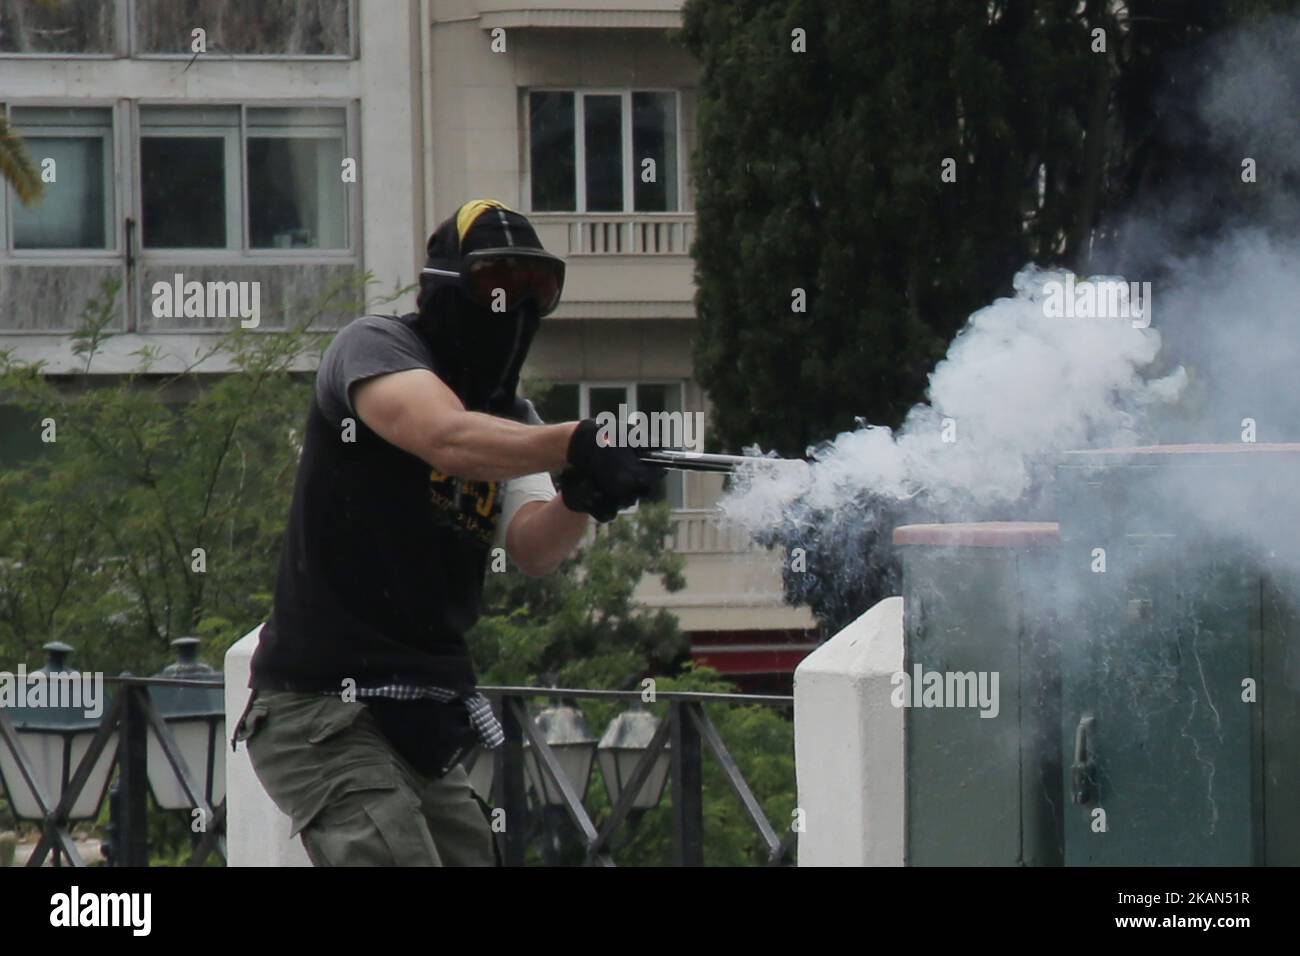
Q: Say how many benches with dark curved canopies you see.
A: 0